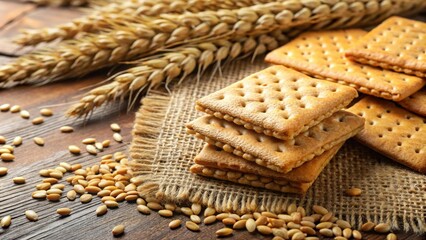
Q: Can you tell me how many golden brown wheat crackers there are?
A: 7